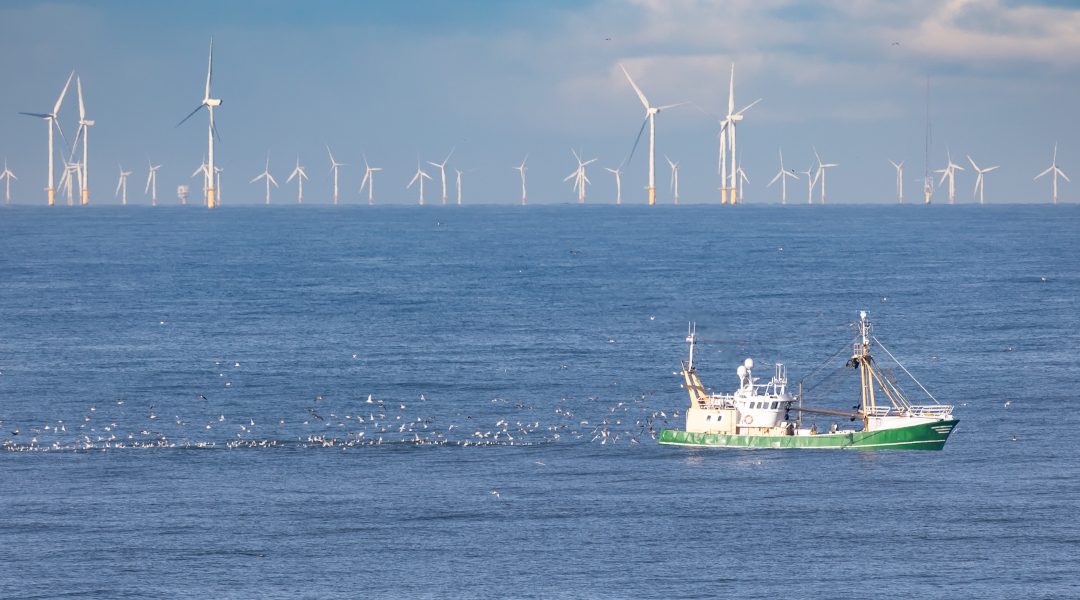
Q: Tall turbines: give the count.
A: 6